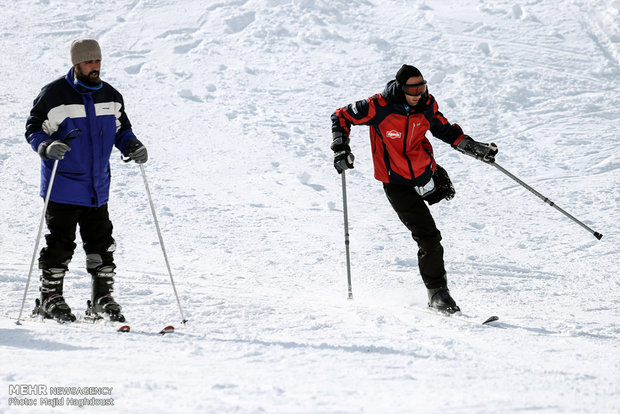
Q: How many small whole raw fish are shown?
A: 0